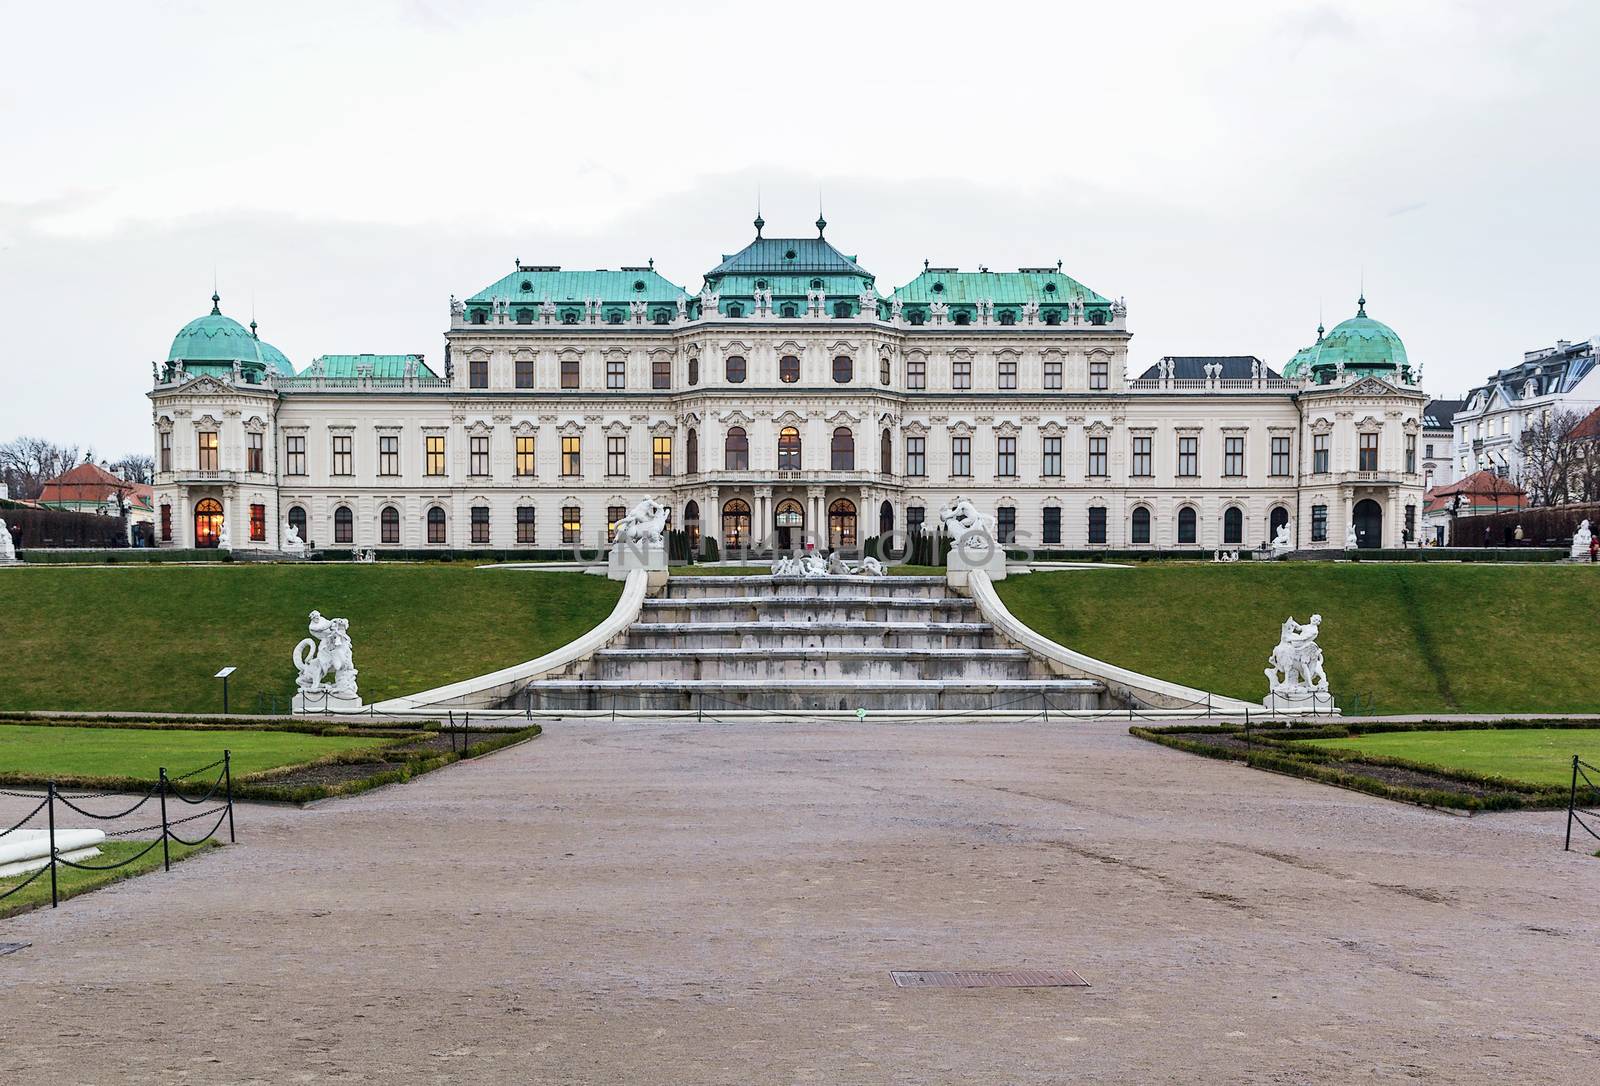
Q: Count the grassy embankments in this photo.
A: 2